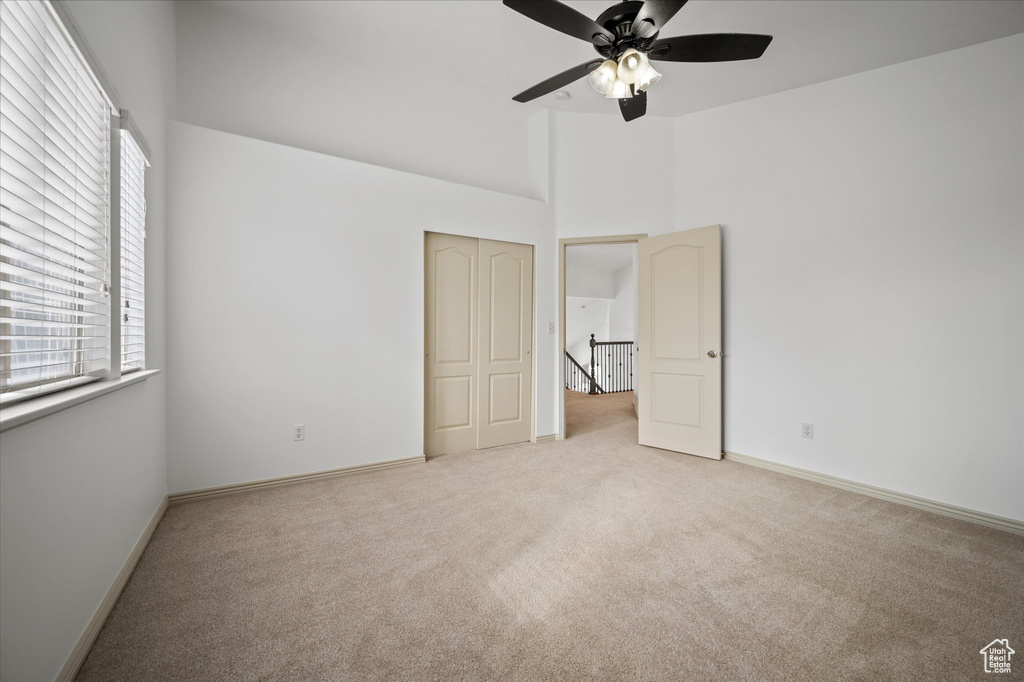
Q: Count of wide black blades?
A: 5